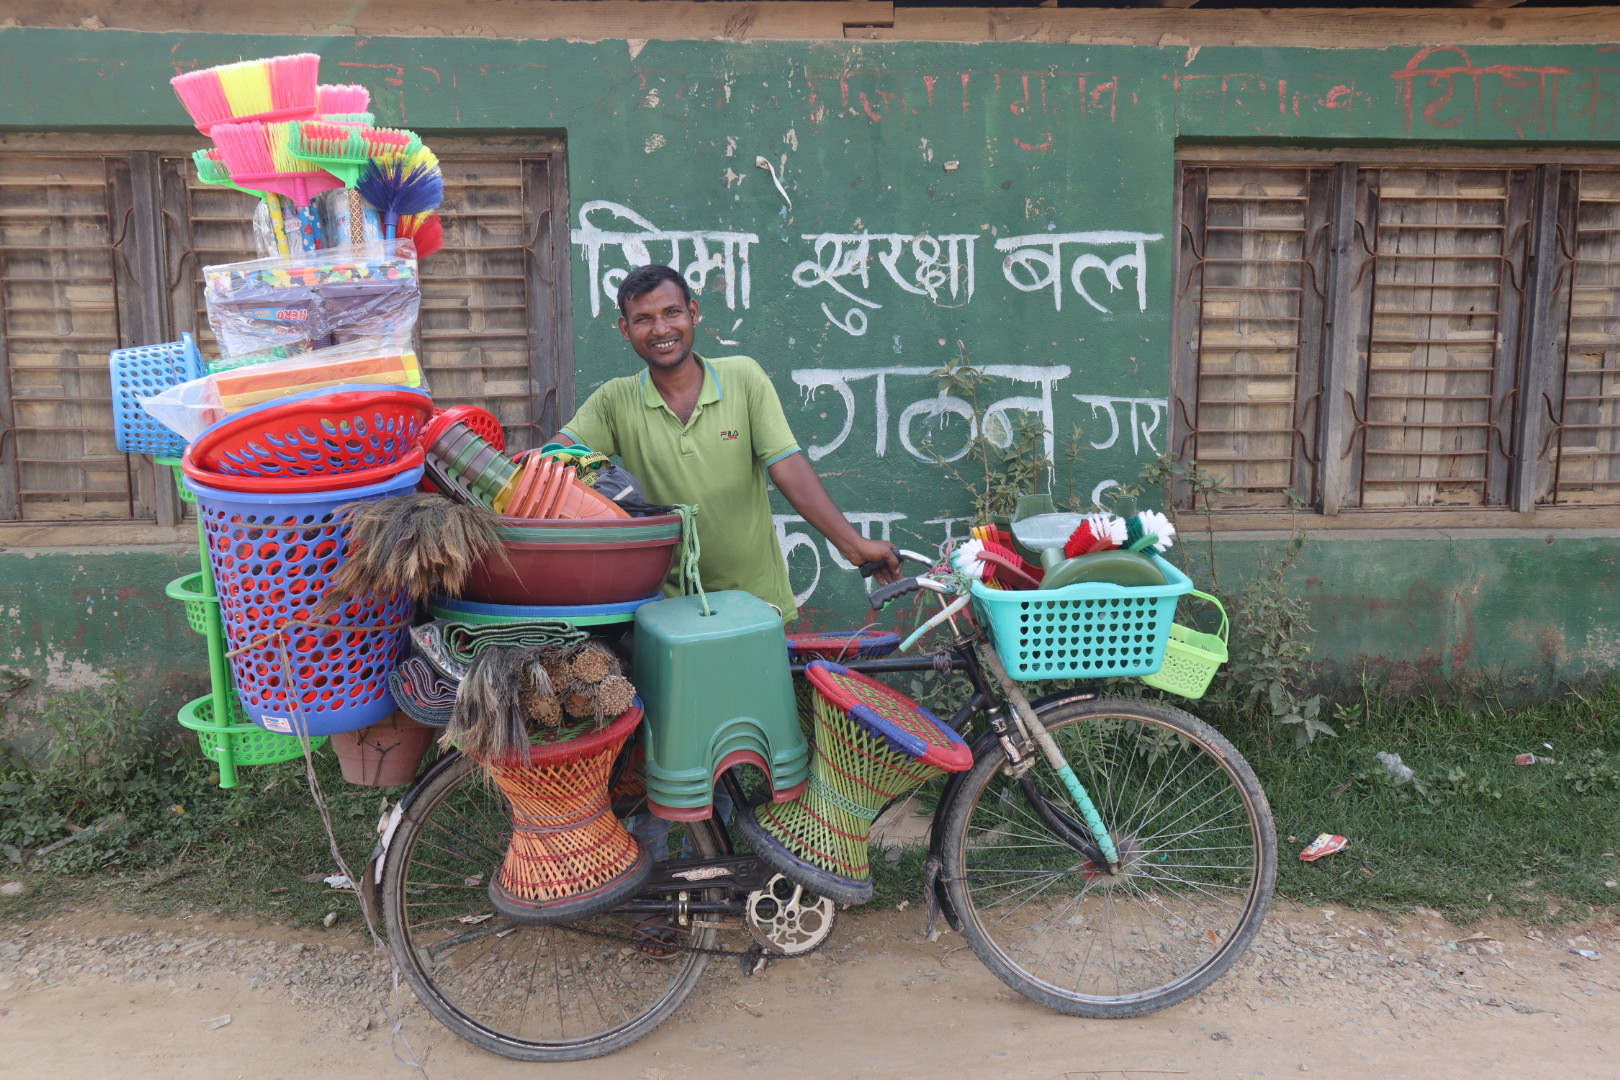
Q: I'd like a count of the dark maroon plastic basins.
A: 2